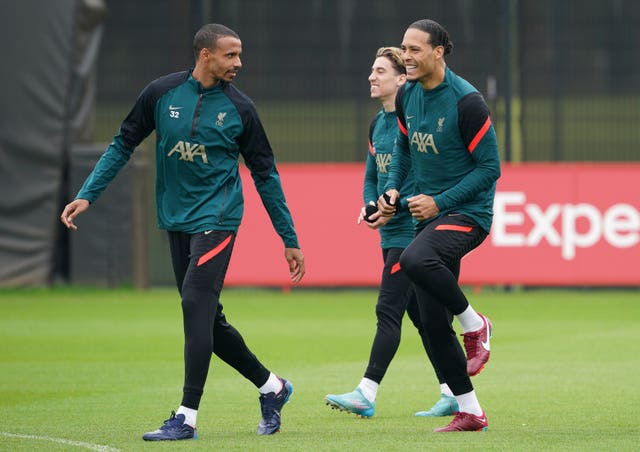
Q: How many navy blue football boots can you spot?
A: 2